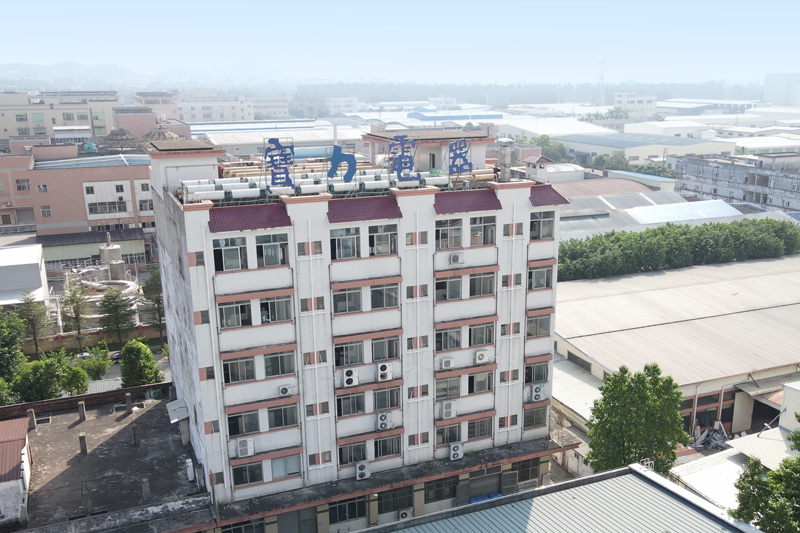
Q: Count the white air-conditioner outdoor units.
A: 13